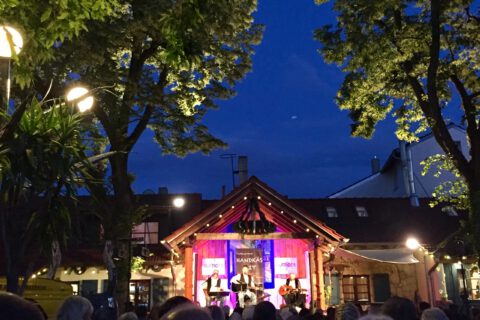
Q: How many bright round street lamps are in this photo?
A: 4